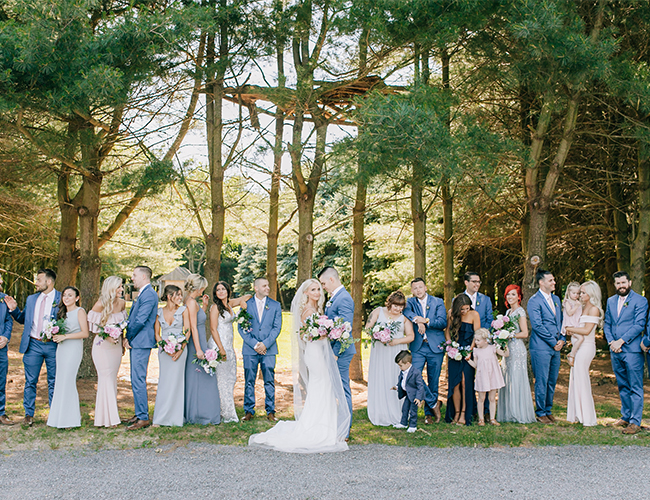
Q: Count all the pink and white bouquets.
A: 9